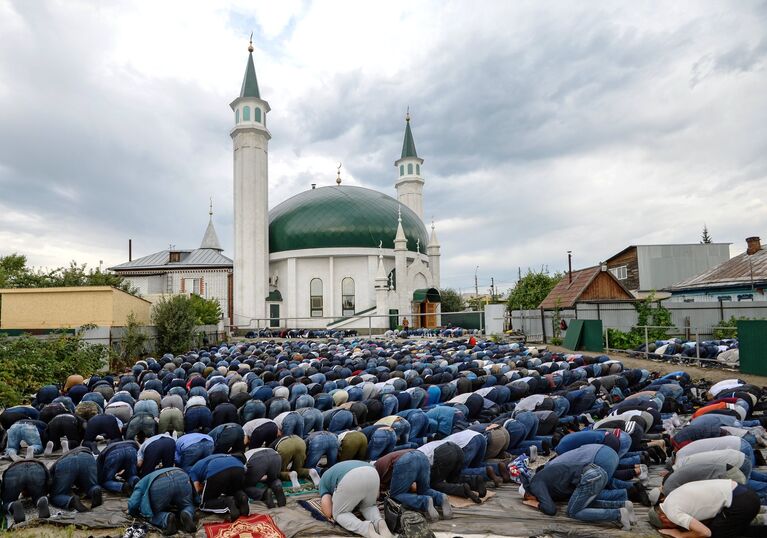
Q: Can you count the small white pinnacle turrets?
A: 3